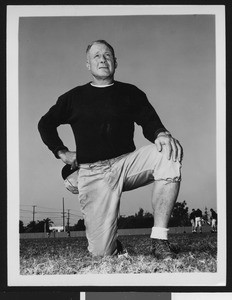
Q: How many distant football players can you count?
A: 3